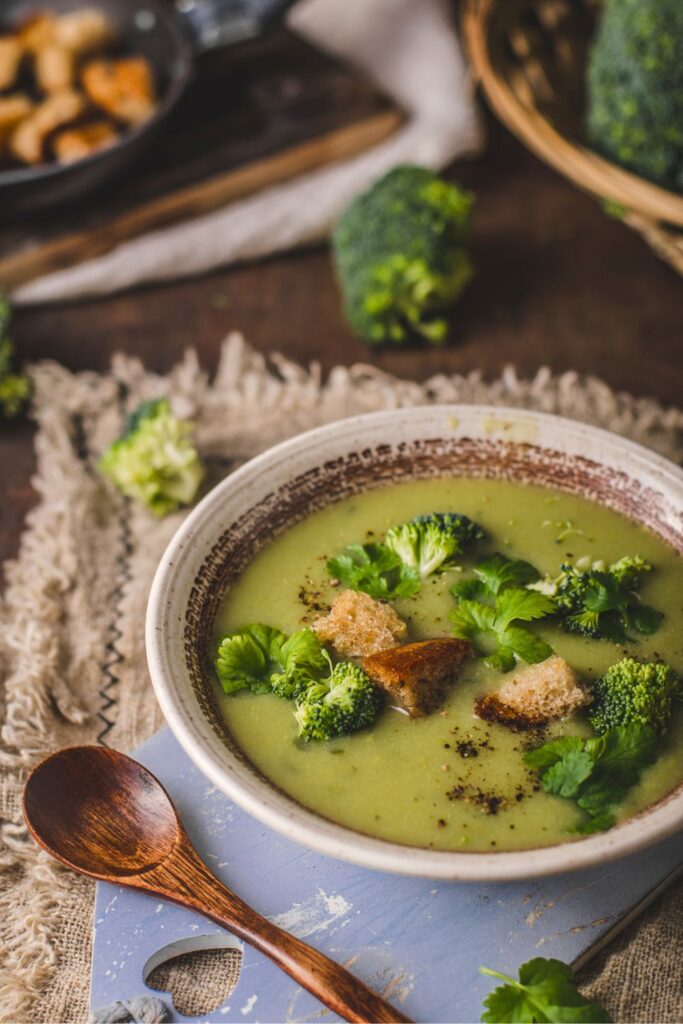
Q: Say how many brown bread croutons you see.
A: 3